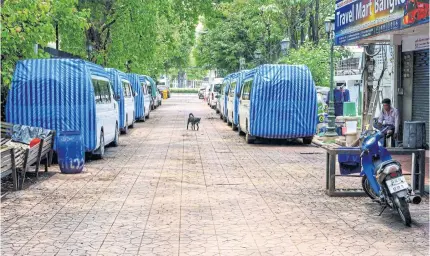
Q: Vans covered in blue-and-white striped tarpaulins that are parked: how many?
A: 6